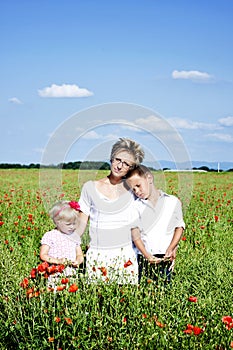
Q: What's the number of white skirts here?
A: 1